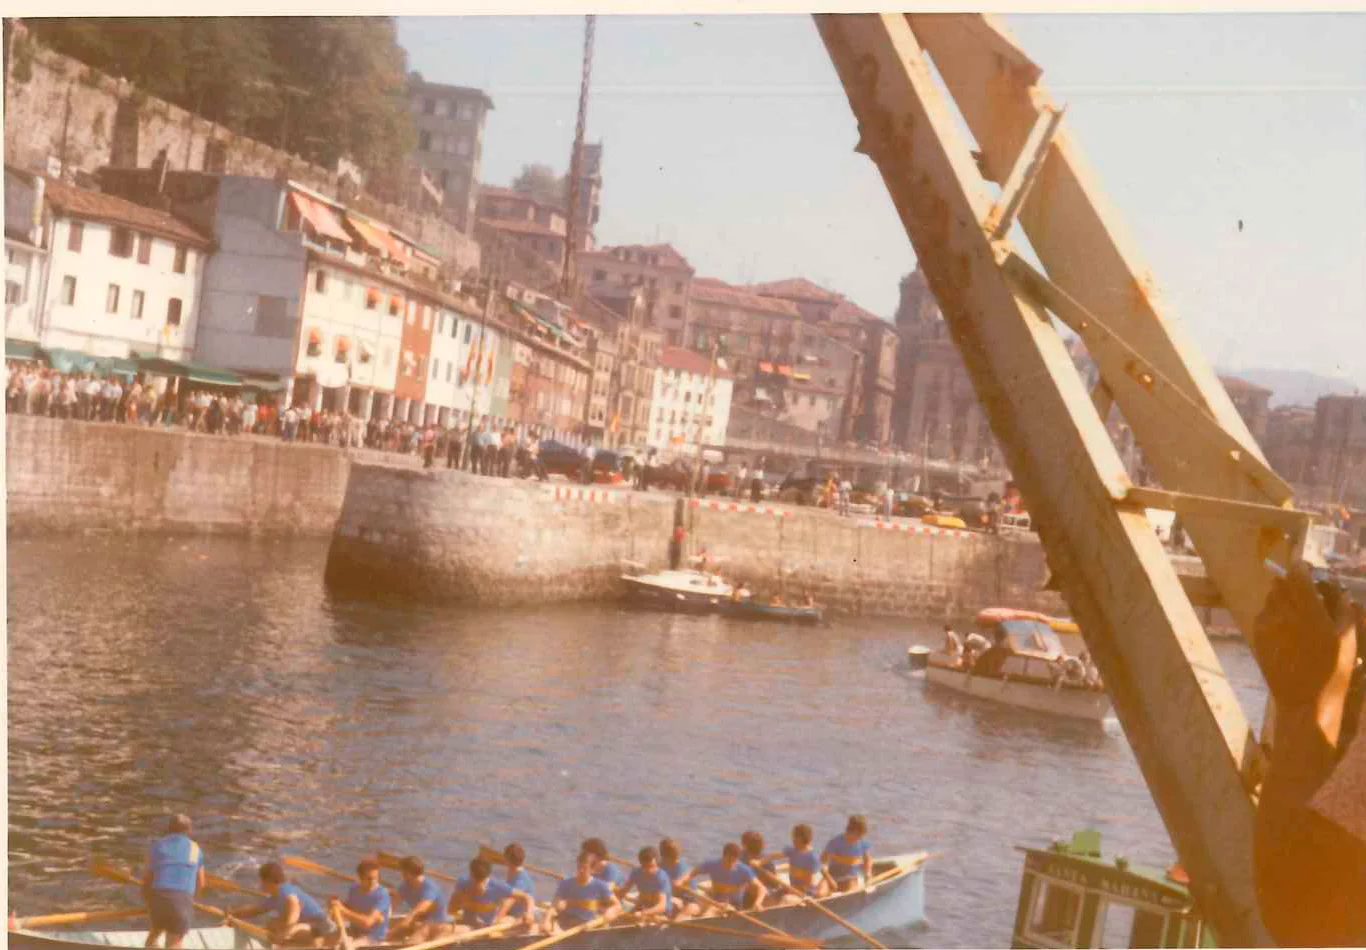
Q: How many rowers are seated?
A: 13